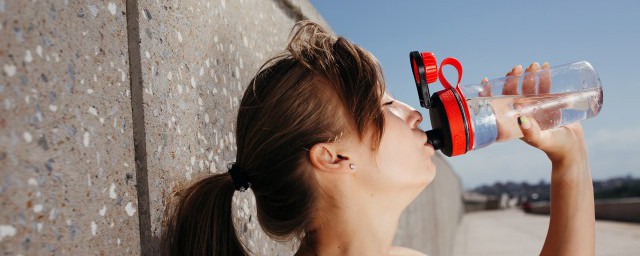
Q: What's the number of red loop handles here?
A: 1